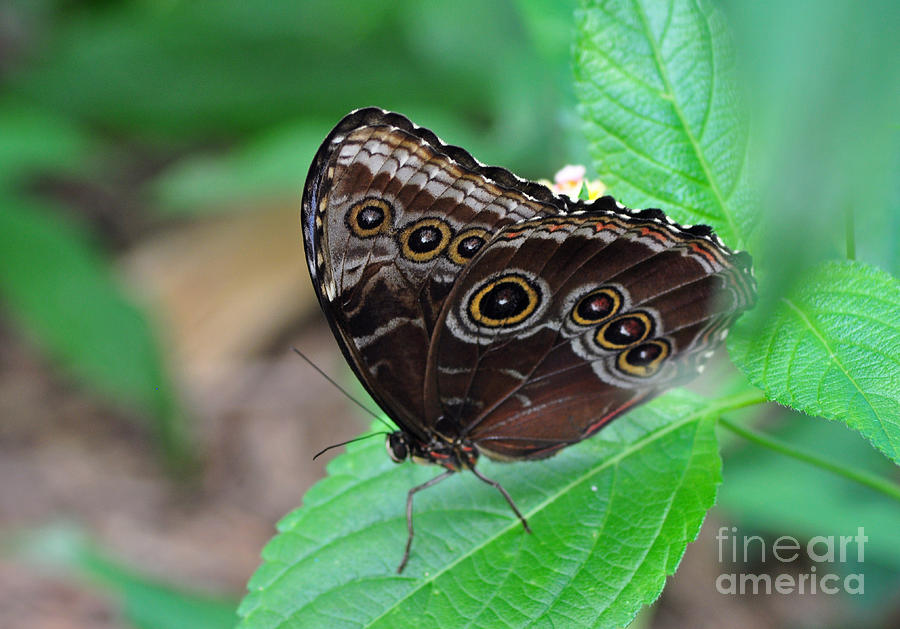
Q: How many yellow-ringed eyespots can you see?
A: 7